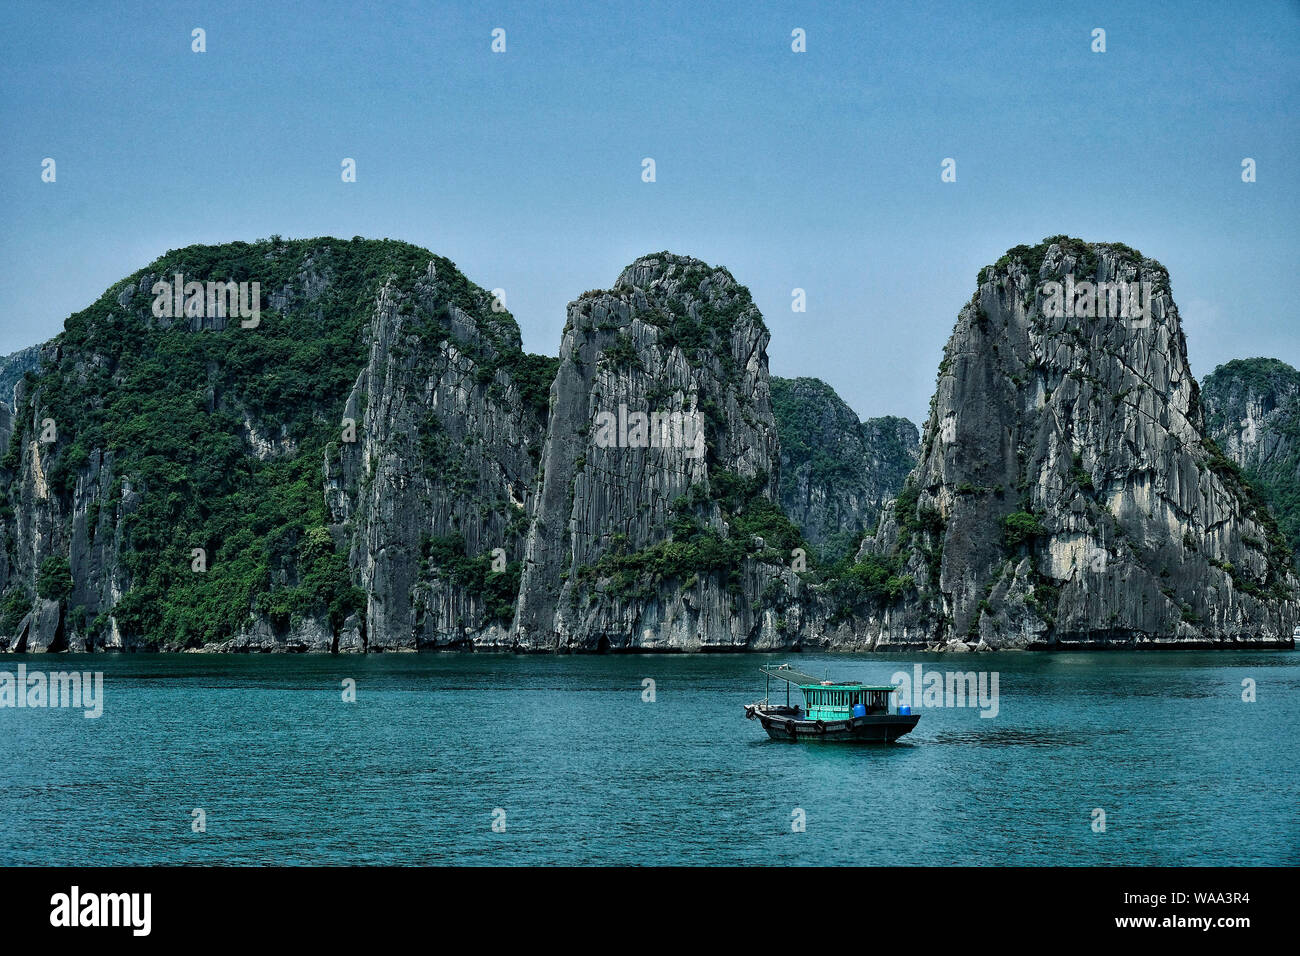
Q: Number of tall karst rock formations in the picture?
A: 3